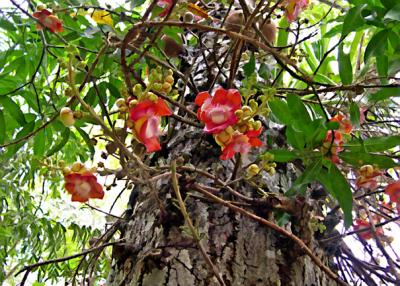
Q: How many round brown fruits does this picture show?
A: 3